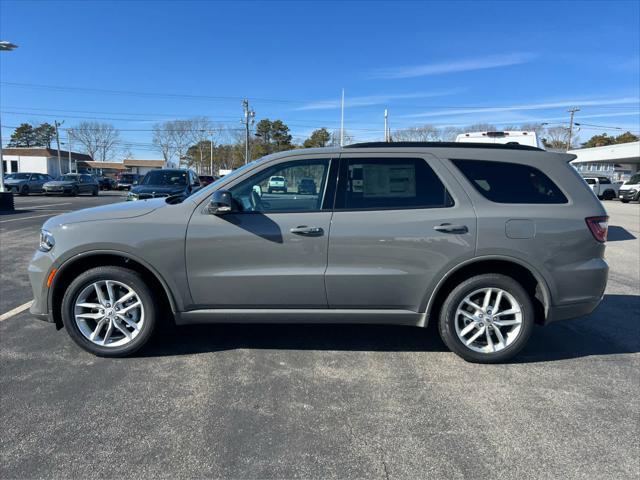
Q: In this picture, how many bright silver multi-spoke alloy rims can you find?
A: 2